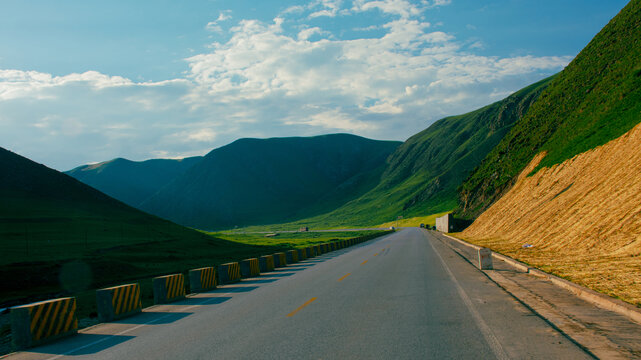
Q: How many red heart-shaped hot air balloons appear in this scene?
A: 0